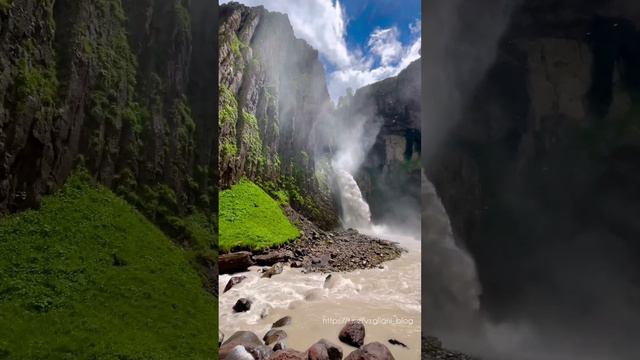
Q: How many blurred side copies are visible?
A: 2